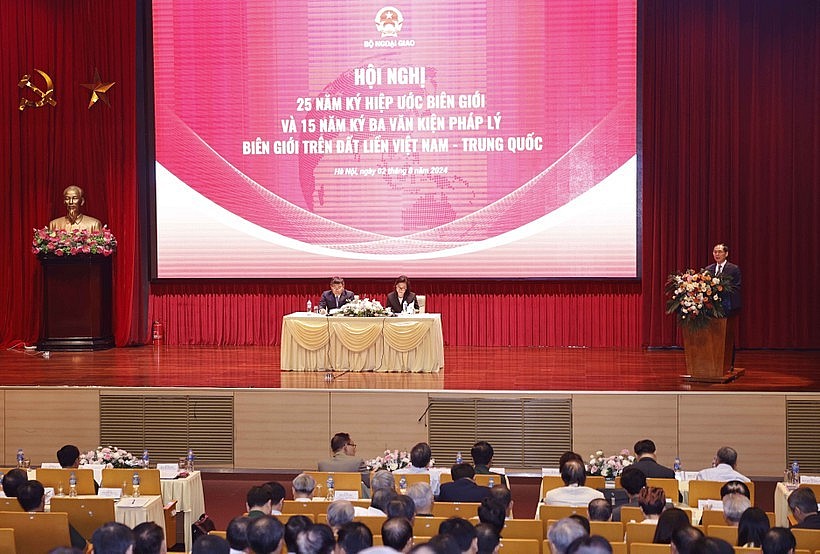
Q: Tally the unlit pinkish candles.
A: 0